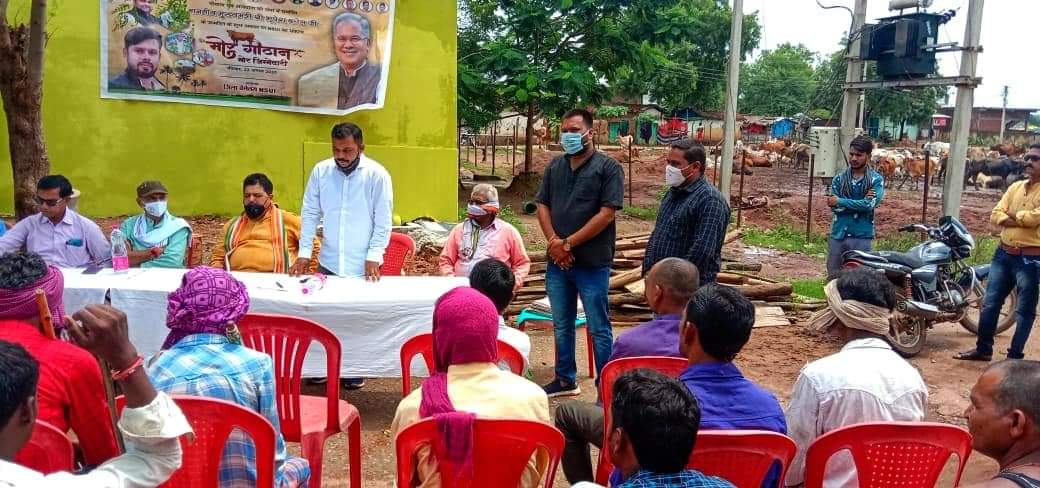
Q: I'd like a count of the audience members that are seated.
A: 10